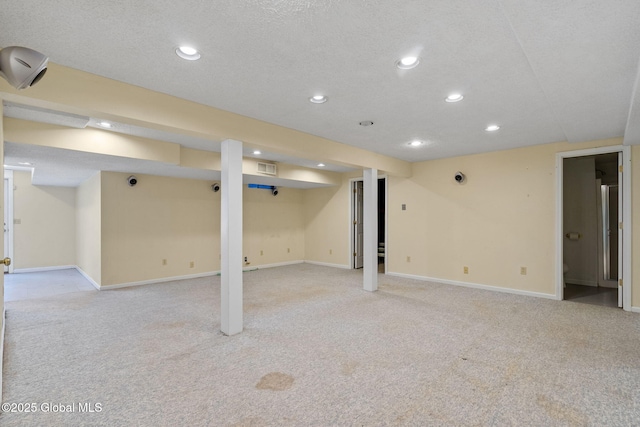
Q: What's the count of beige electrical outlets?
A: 8